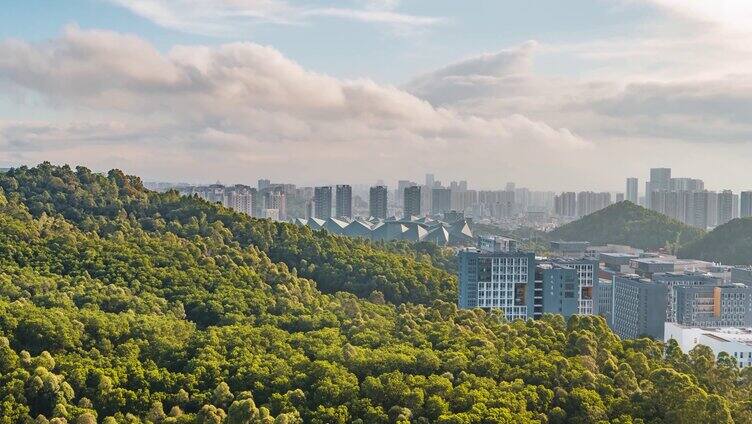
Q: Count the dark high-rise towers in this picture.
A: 4